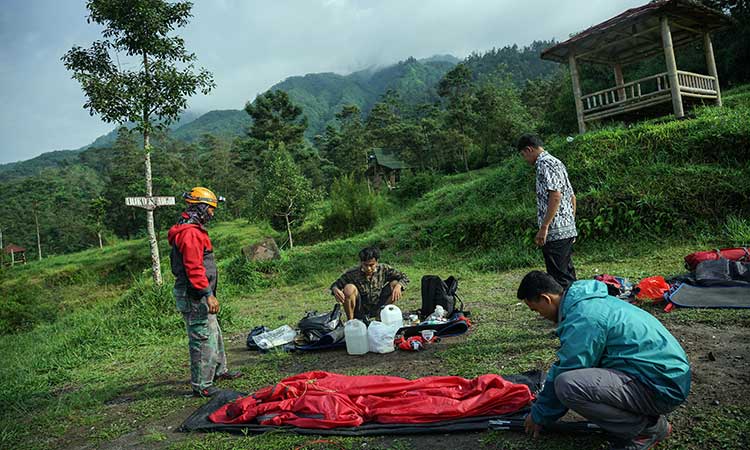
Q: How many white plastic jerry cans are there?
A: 2